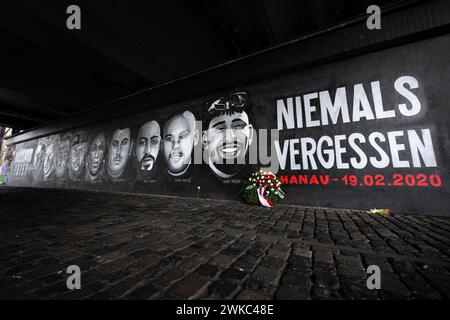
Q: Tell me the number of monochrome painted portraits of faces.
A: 9